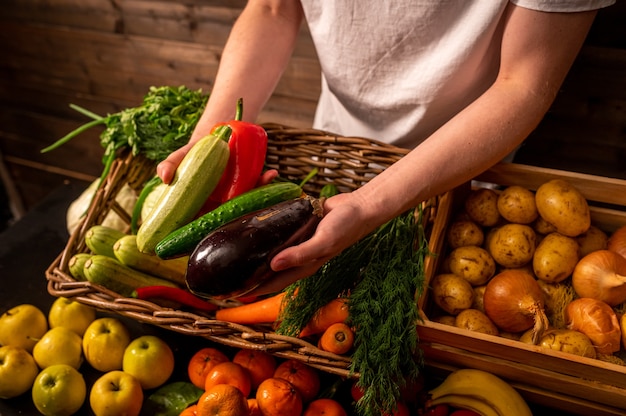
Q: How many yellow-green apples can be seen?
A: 8